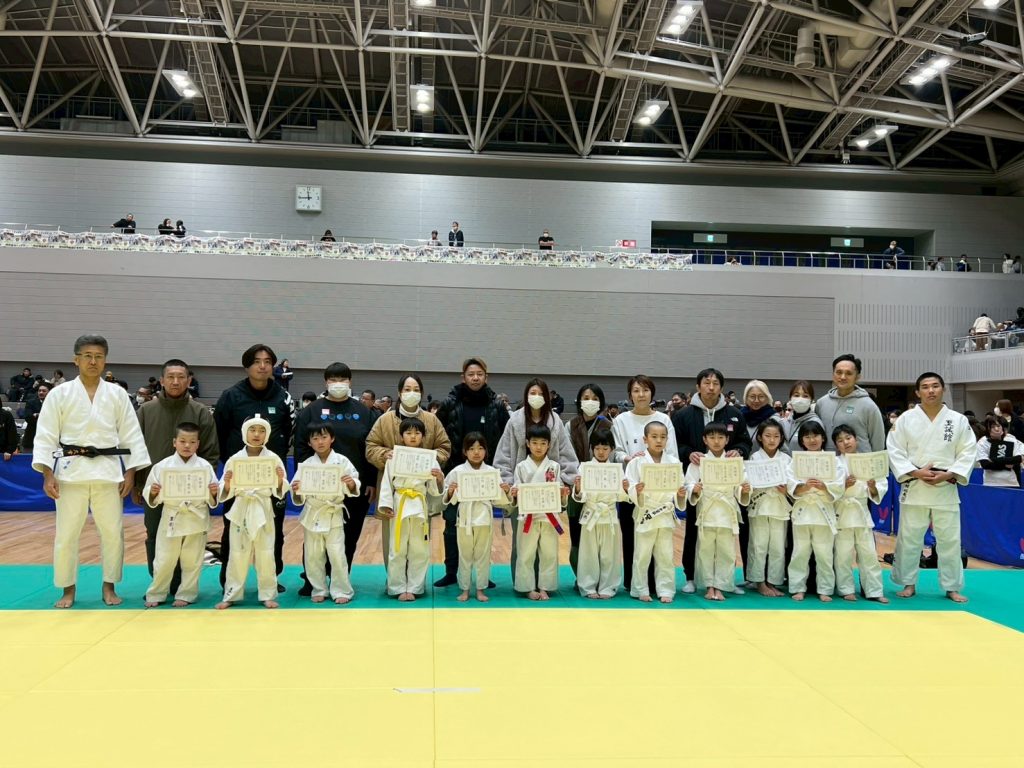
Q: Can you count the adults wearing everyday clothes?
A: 12